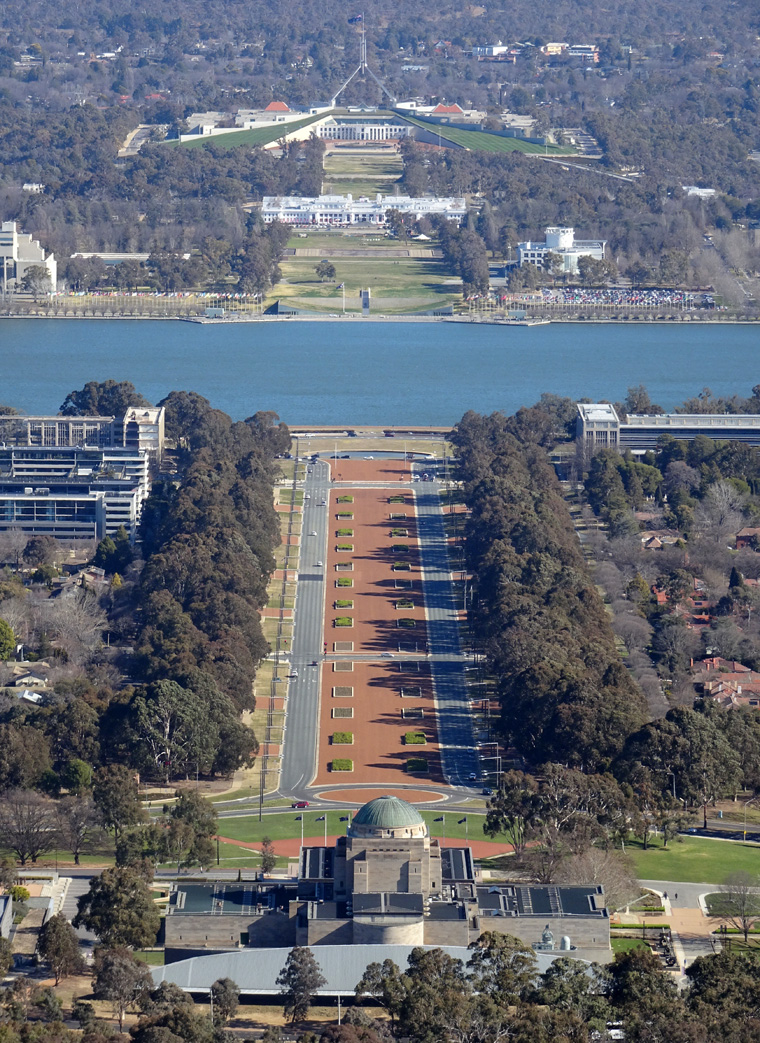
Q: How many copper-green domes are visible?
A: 1